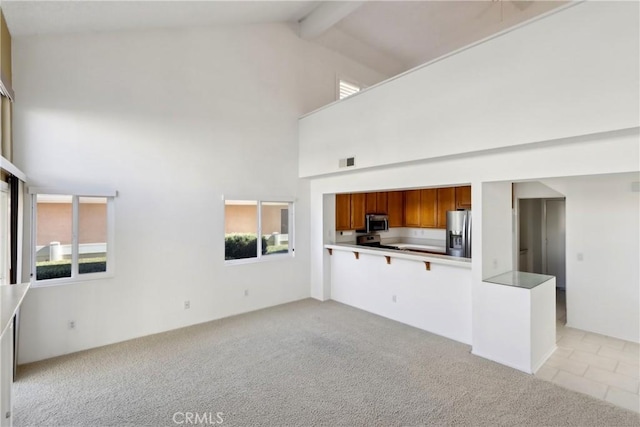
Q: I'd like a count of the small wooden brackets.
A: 4